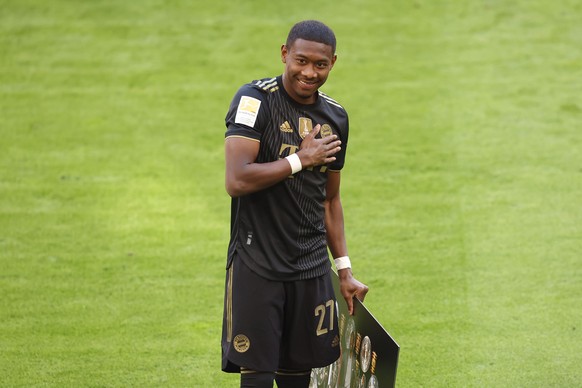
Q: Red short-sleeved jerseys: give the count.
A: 0